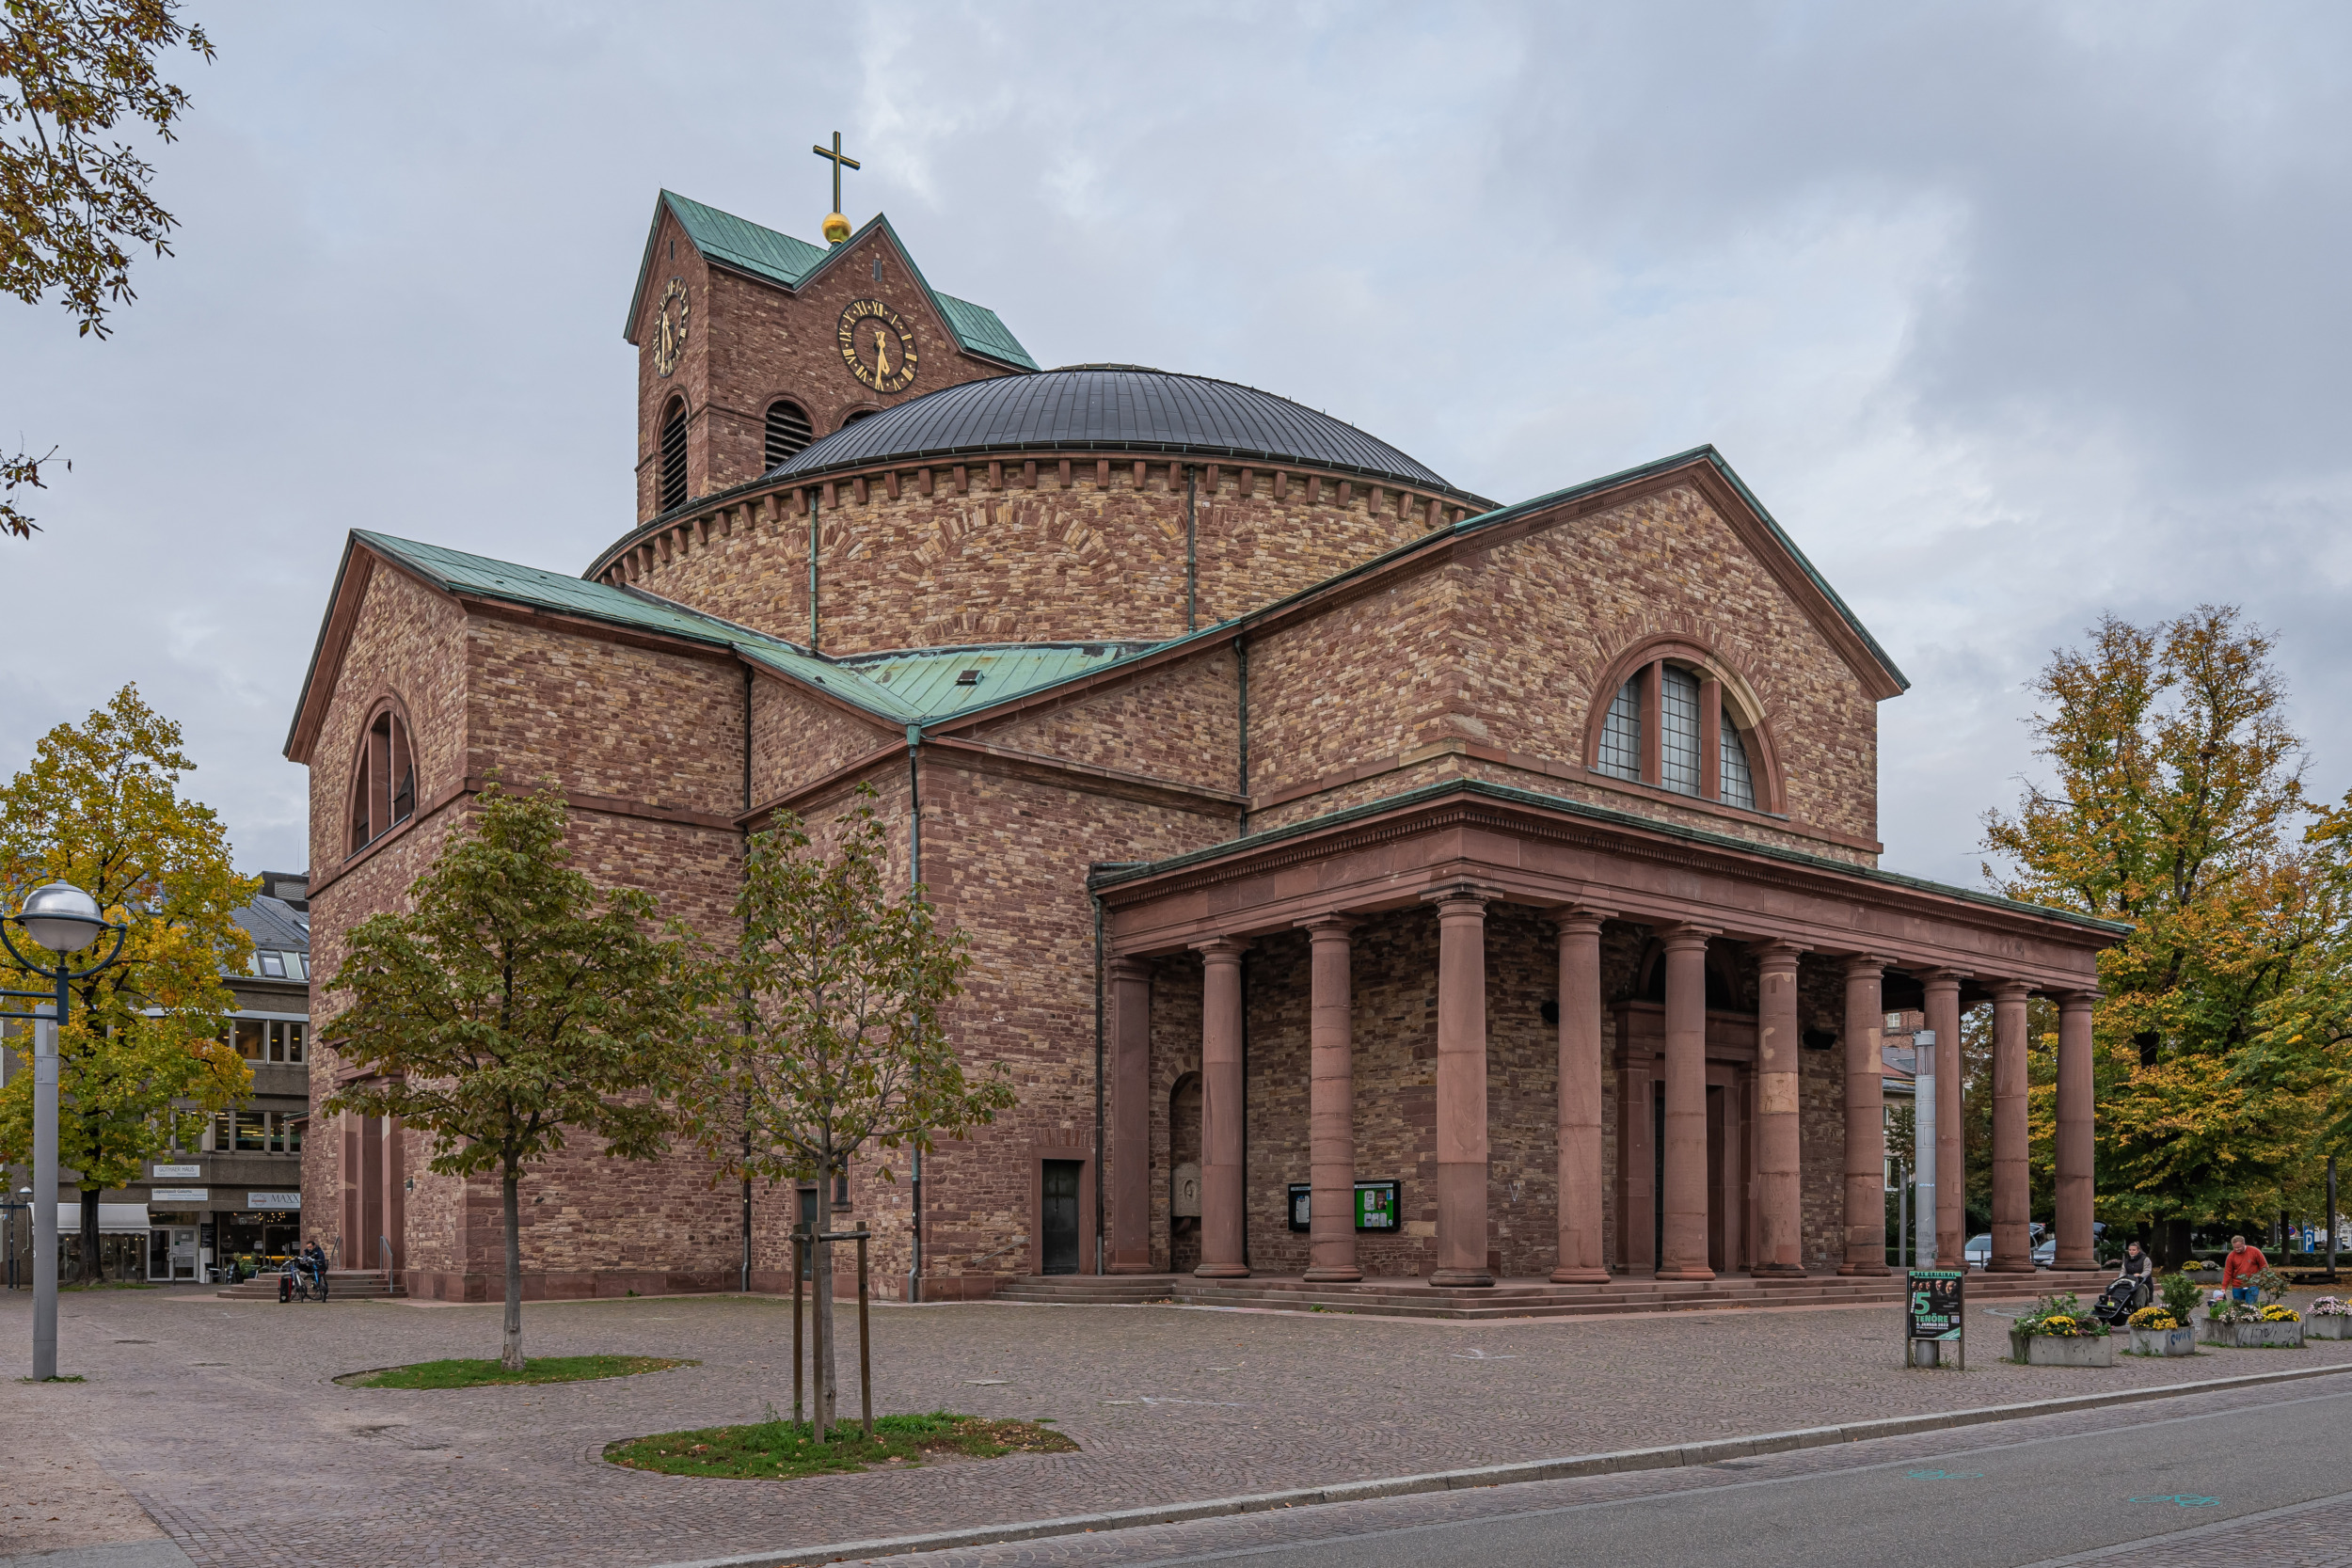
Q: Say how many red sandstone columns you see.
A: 10